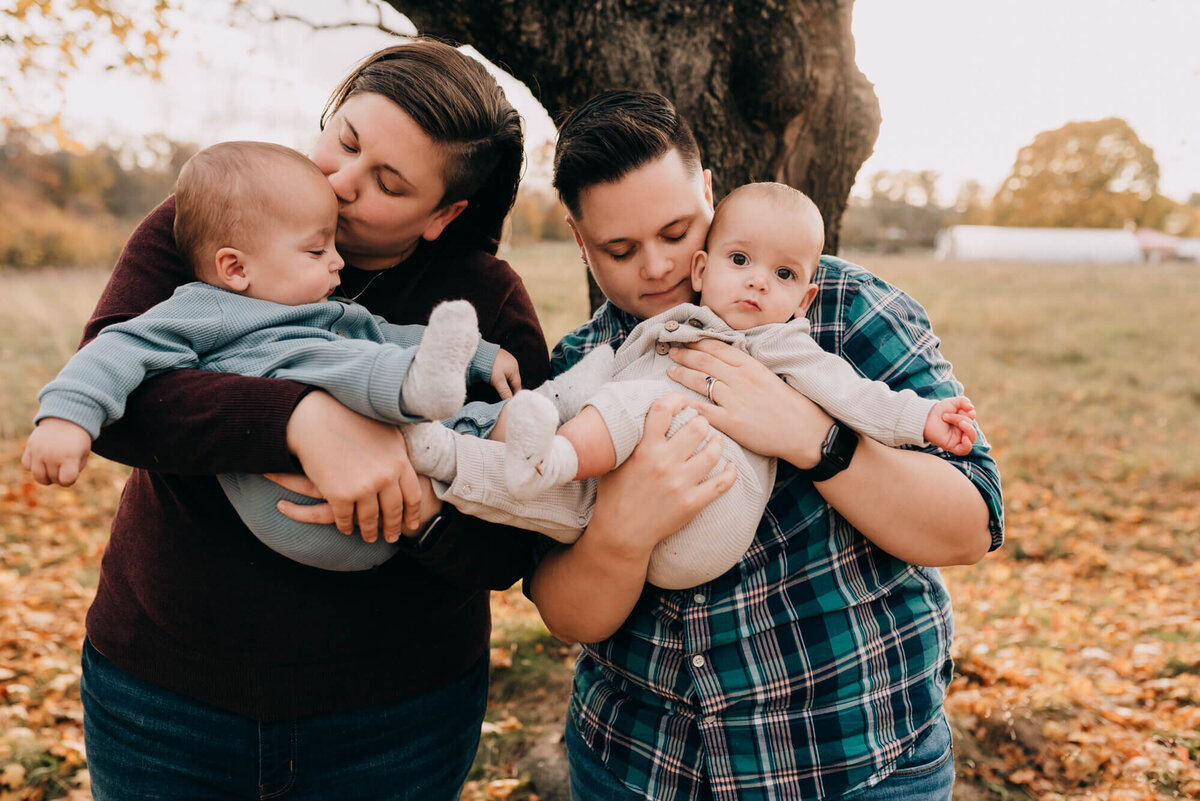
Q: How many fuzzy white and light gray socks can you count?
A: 4